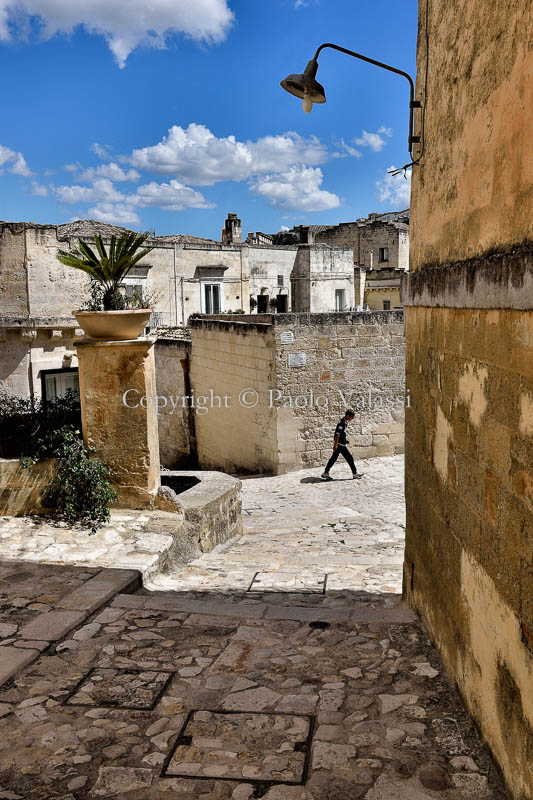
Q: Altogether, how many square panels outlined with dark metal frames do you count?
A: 3